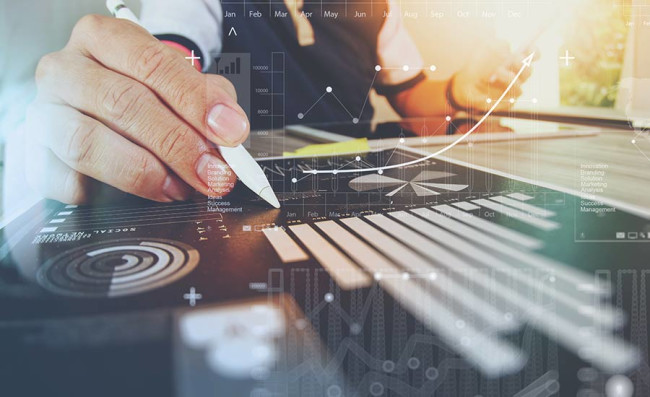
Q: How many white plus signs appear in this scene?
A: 3